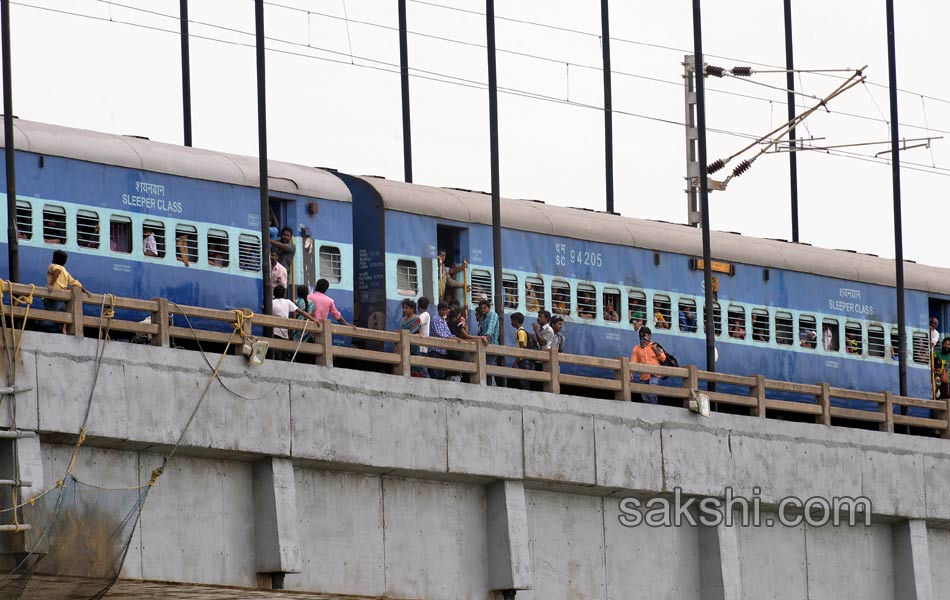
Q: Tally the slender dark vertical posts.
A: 9